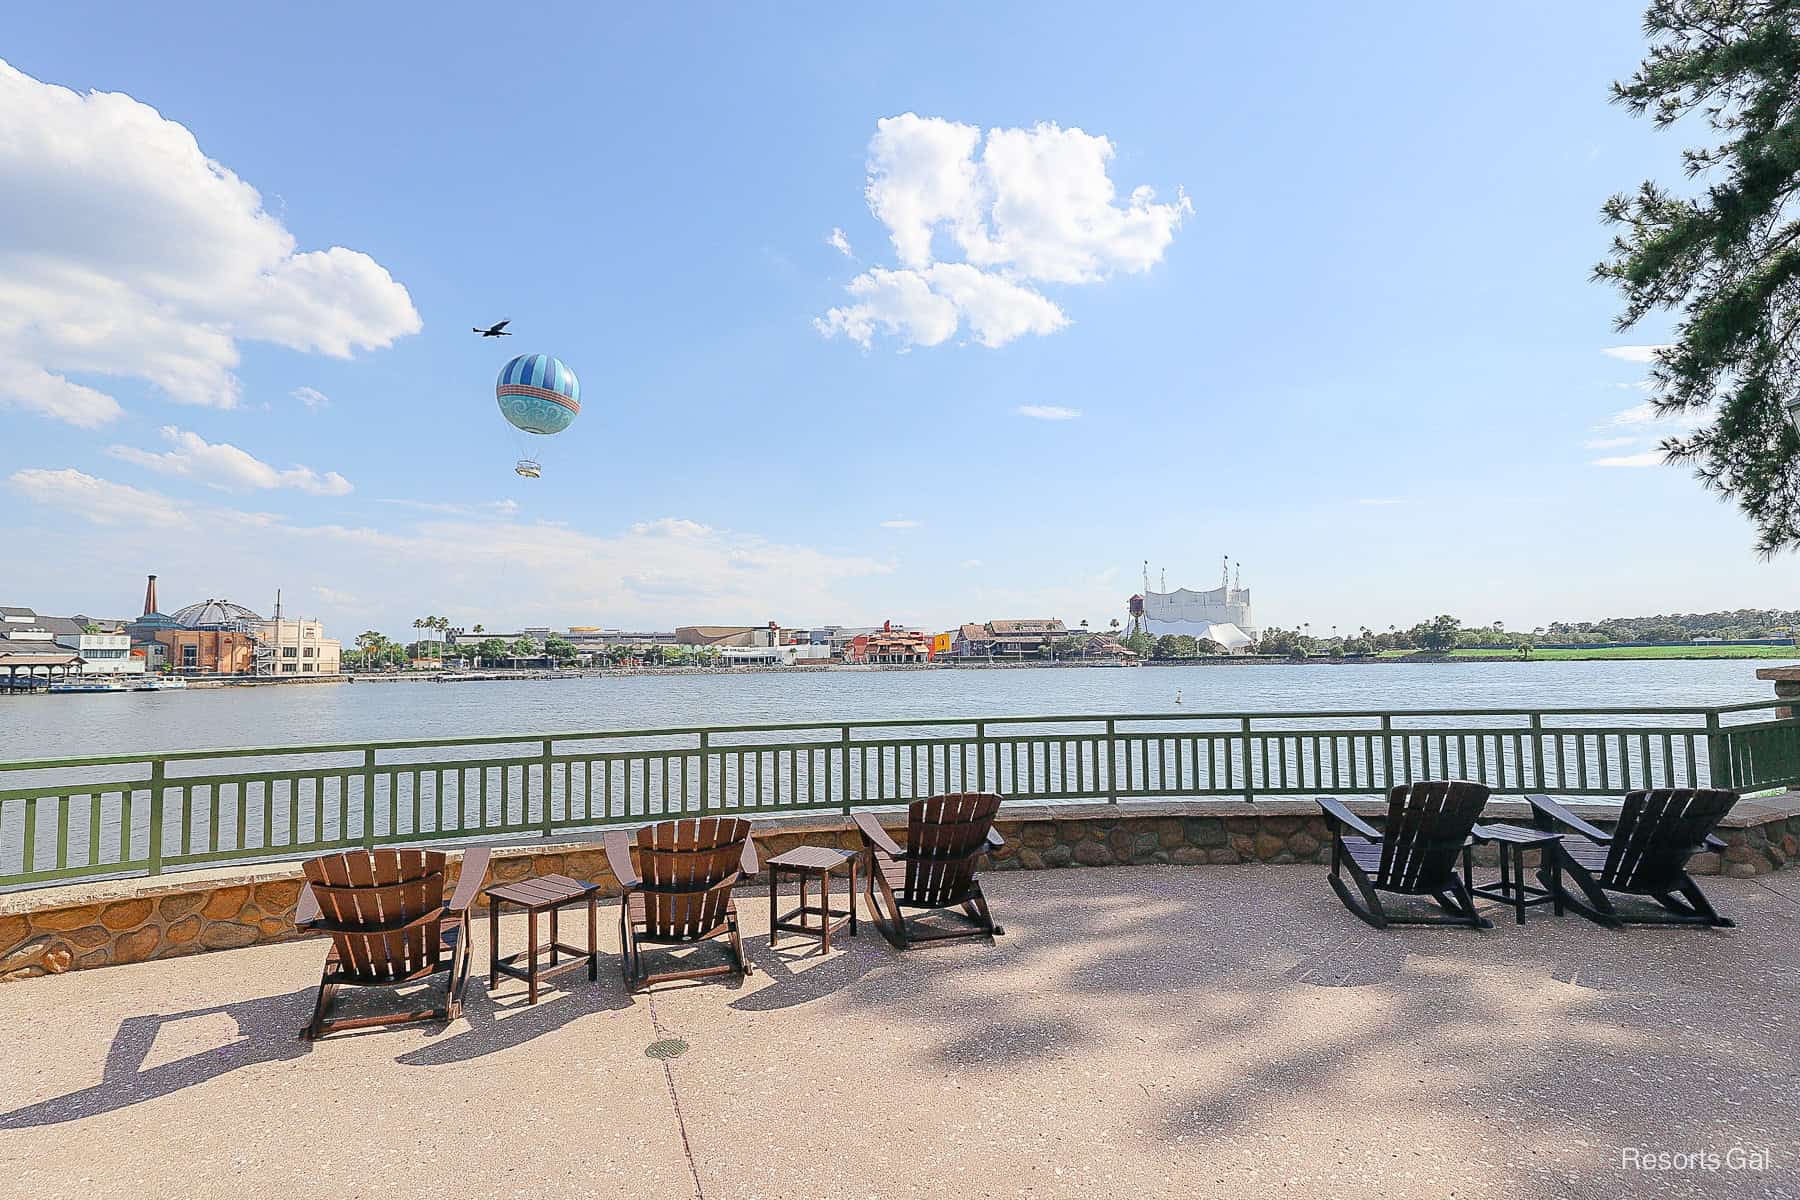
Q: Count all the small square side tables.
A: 3